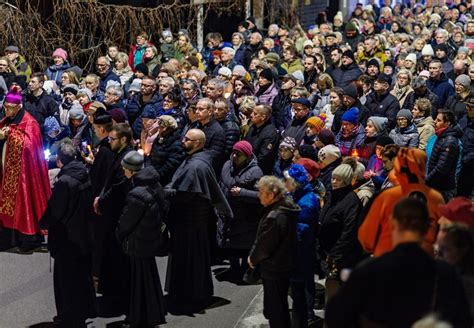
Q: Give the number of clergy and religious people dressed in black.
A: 5